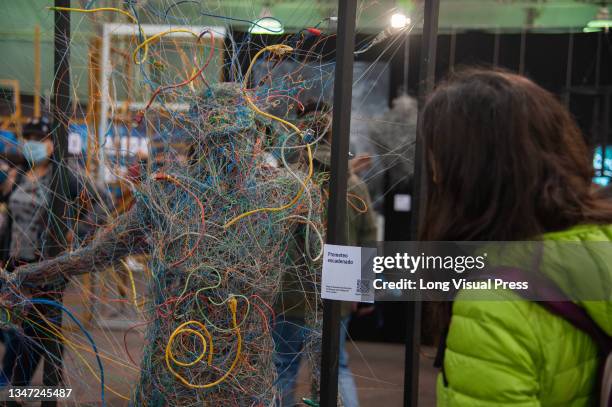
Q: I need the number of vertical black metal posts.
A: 3